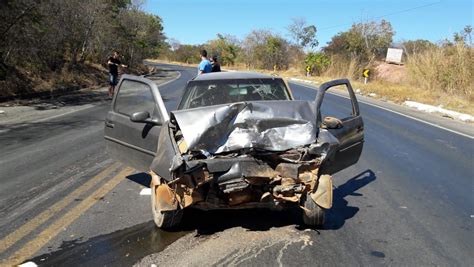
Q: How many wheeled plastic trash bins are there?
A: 0